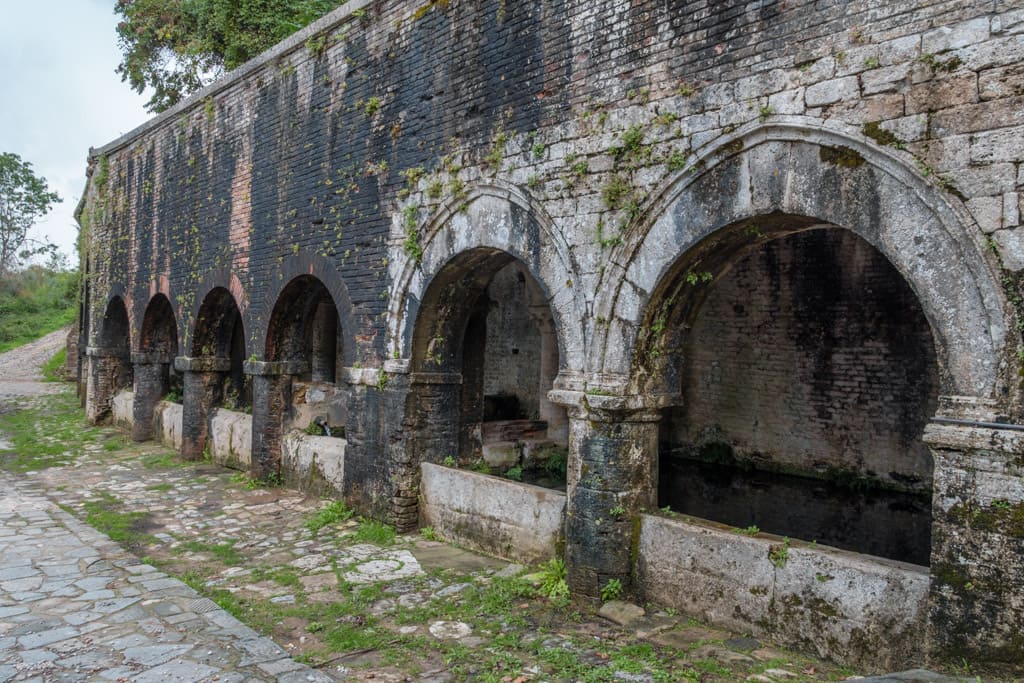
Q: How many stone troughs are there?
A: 6